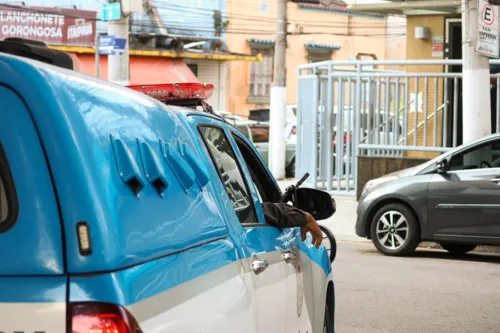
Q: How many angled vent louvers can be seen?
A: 4